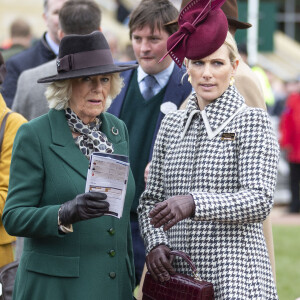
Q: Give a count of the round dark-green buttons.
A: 3